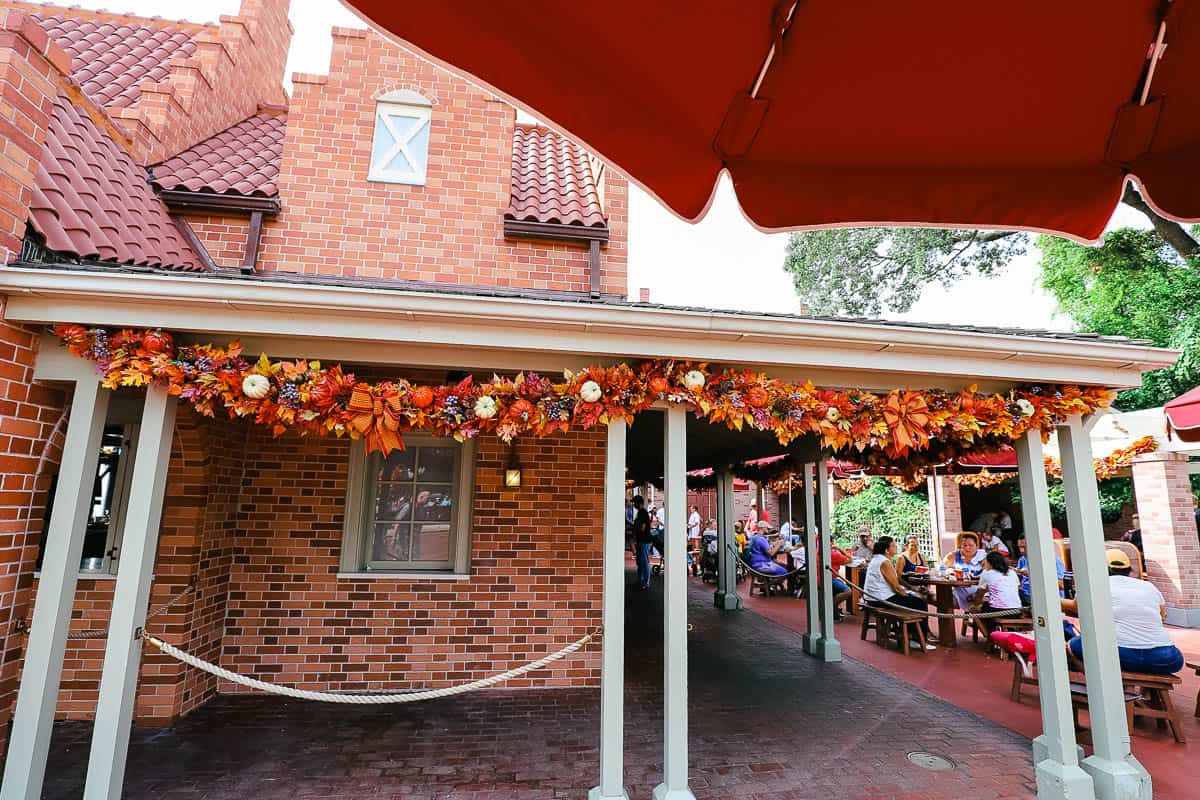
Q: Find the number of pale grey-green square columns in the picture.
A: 10